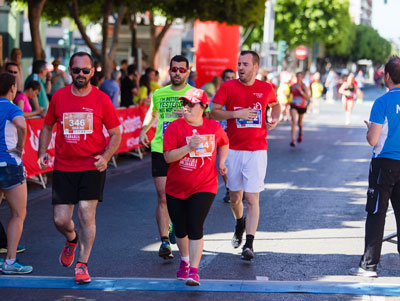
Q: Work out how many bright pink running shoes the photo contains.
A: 2